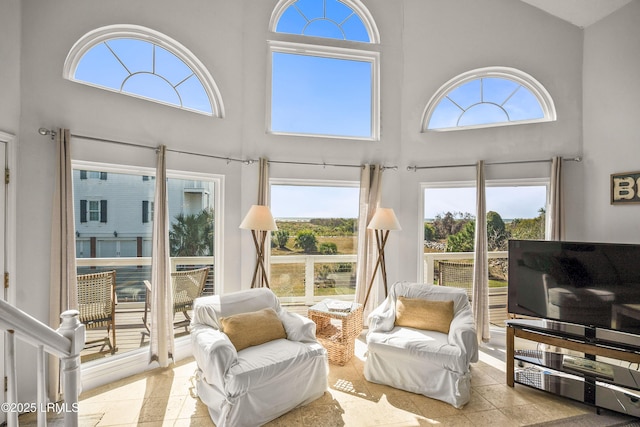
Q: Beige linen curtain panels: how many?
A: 6